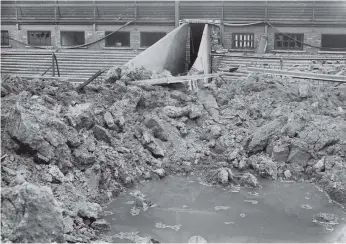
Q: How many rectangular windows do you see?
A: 8